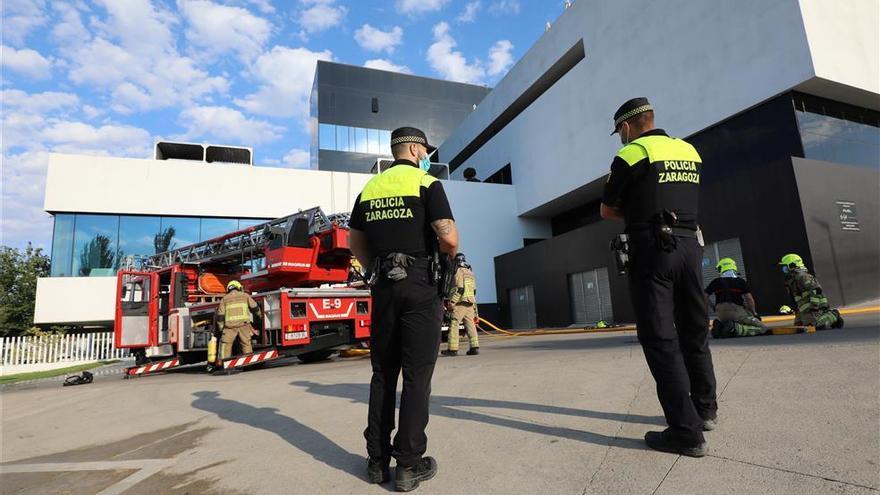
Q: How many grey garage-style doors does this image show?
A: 3